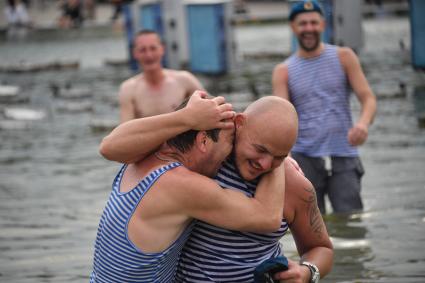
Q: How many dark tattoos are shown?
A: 1